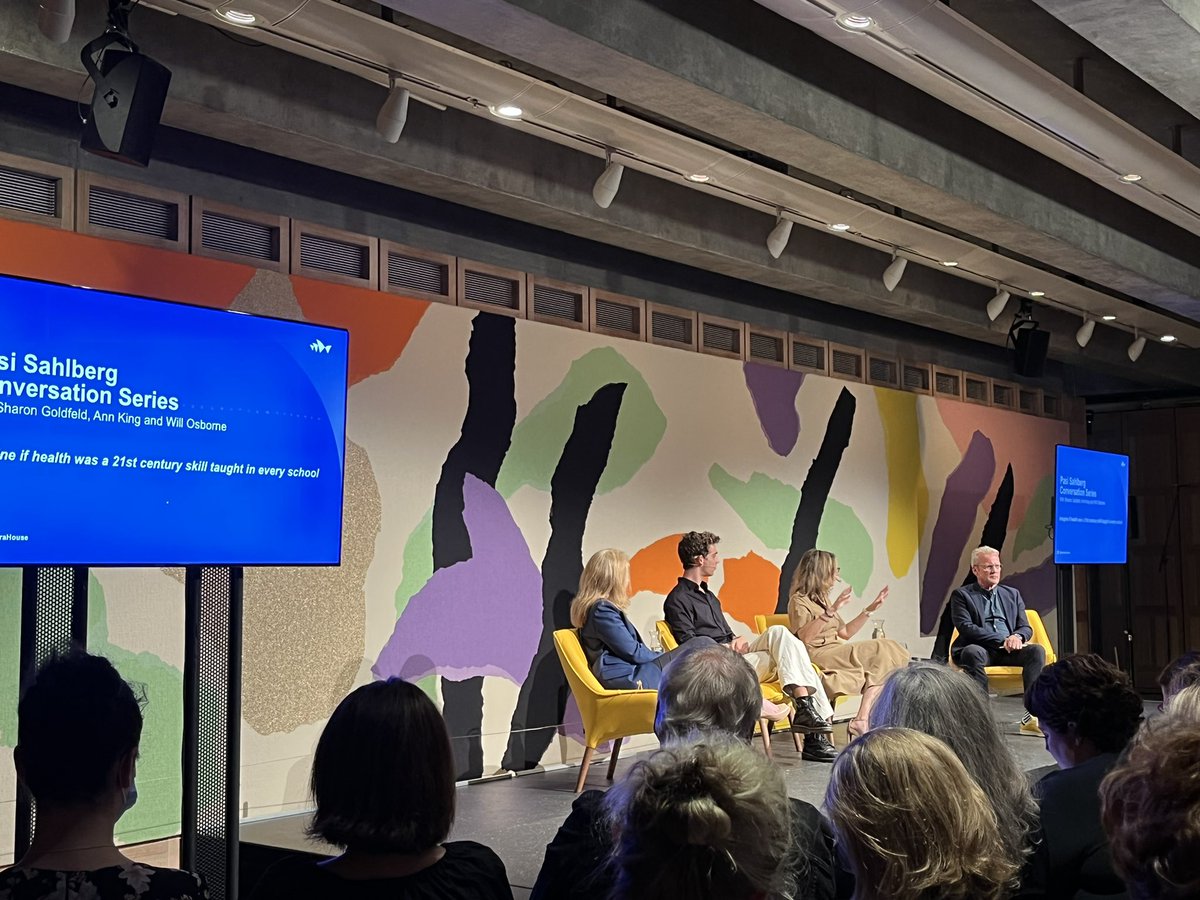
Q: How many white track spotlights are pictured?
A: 8